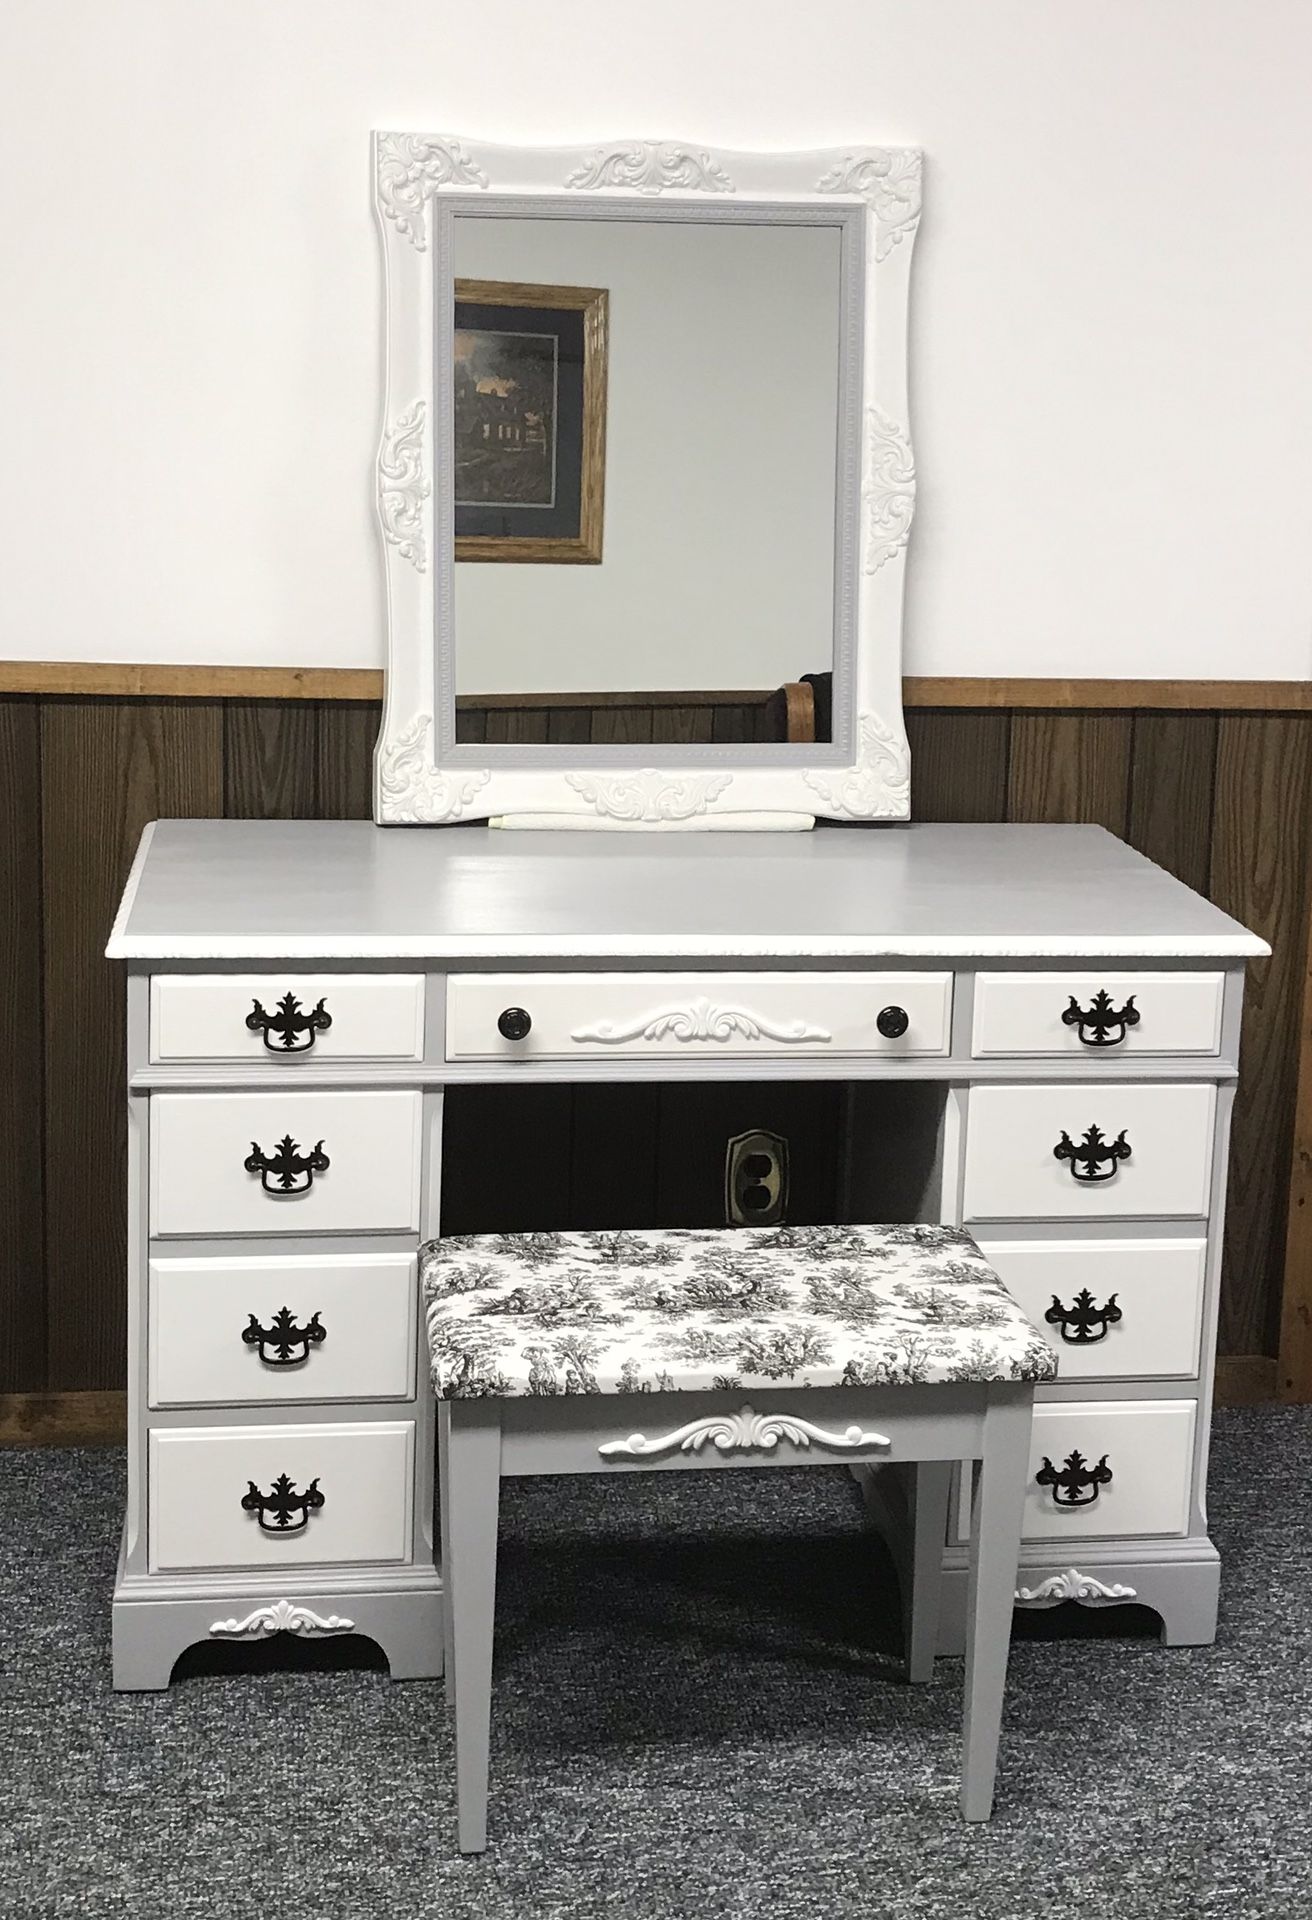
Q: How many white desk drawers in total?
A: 9